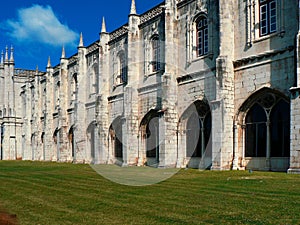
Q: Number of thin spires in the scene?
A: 9